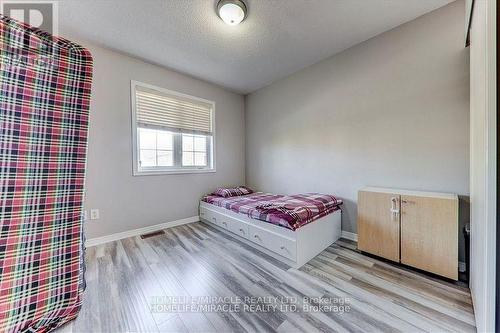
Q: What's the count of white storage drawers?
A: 3